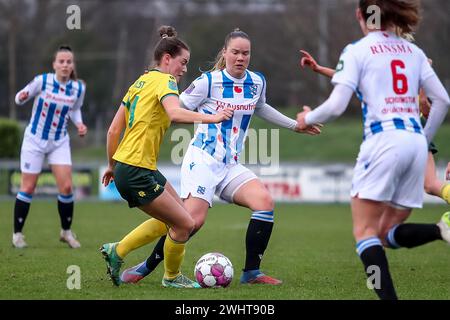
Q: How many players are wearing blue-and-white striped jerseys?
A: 3